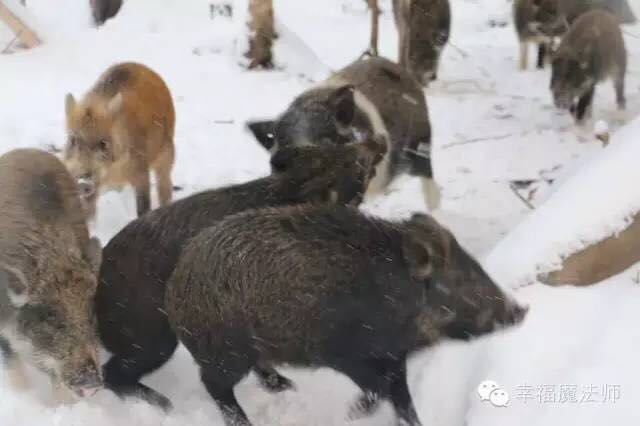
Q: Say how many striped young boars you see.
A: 0